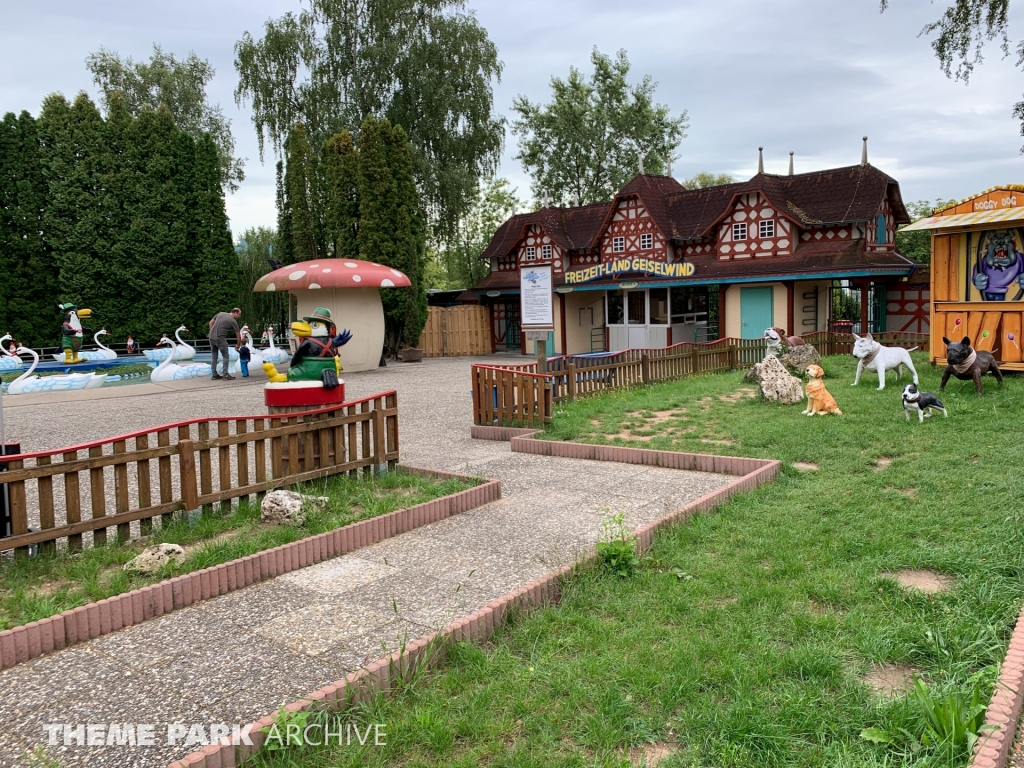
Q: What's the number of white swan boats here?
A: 8